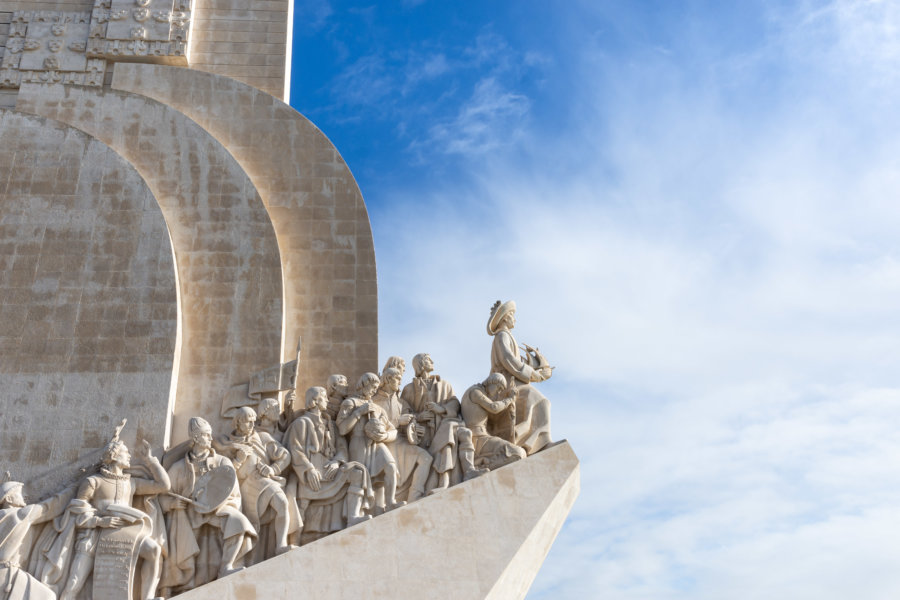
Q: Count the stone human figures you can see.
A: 13